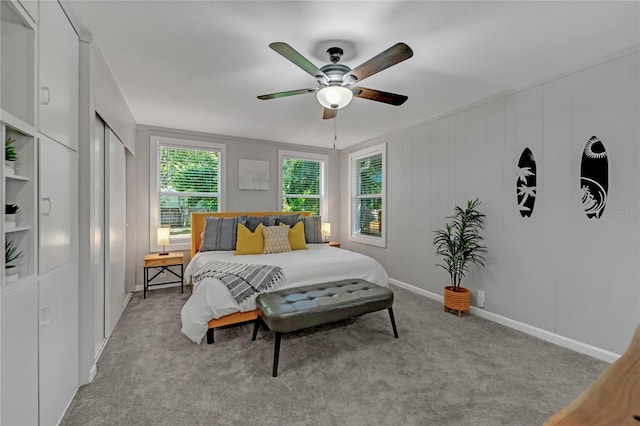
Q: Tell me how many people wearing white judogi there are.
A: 0